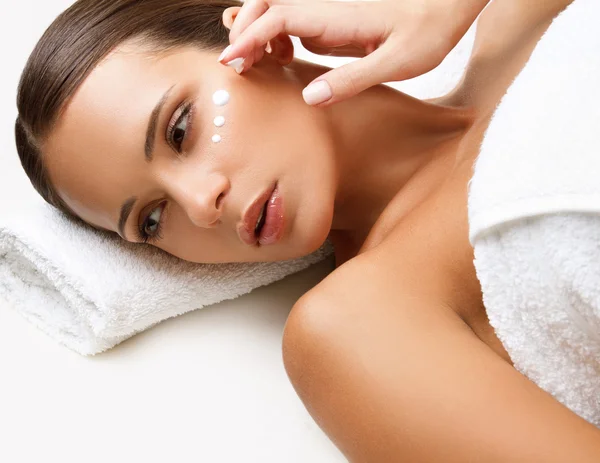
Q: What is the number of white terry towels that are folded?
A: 1